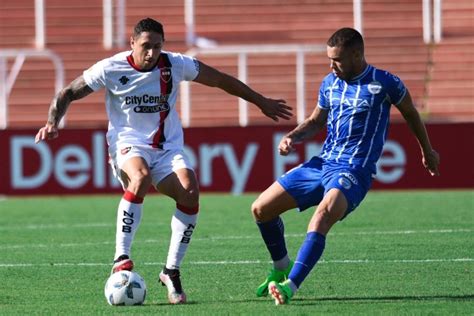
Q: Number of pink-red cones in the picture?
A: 0